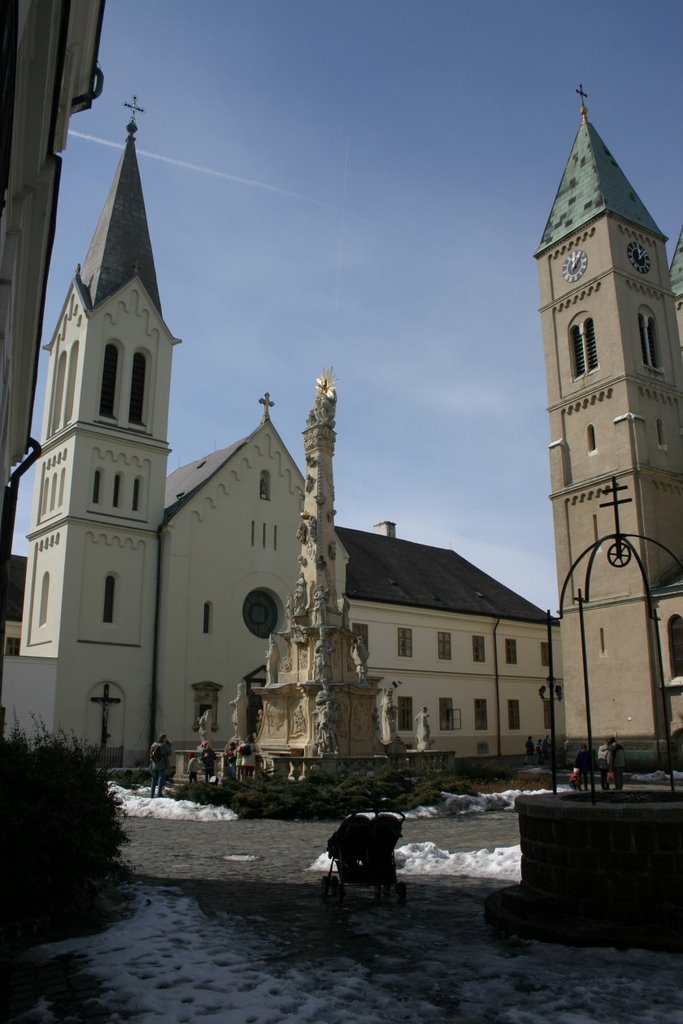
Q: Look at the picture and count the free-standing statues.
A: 4